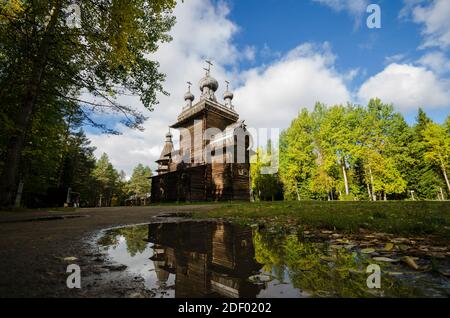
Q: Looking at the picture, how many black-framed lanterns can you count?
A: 0